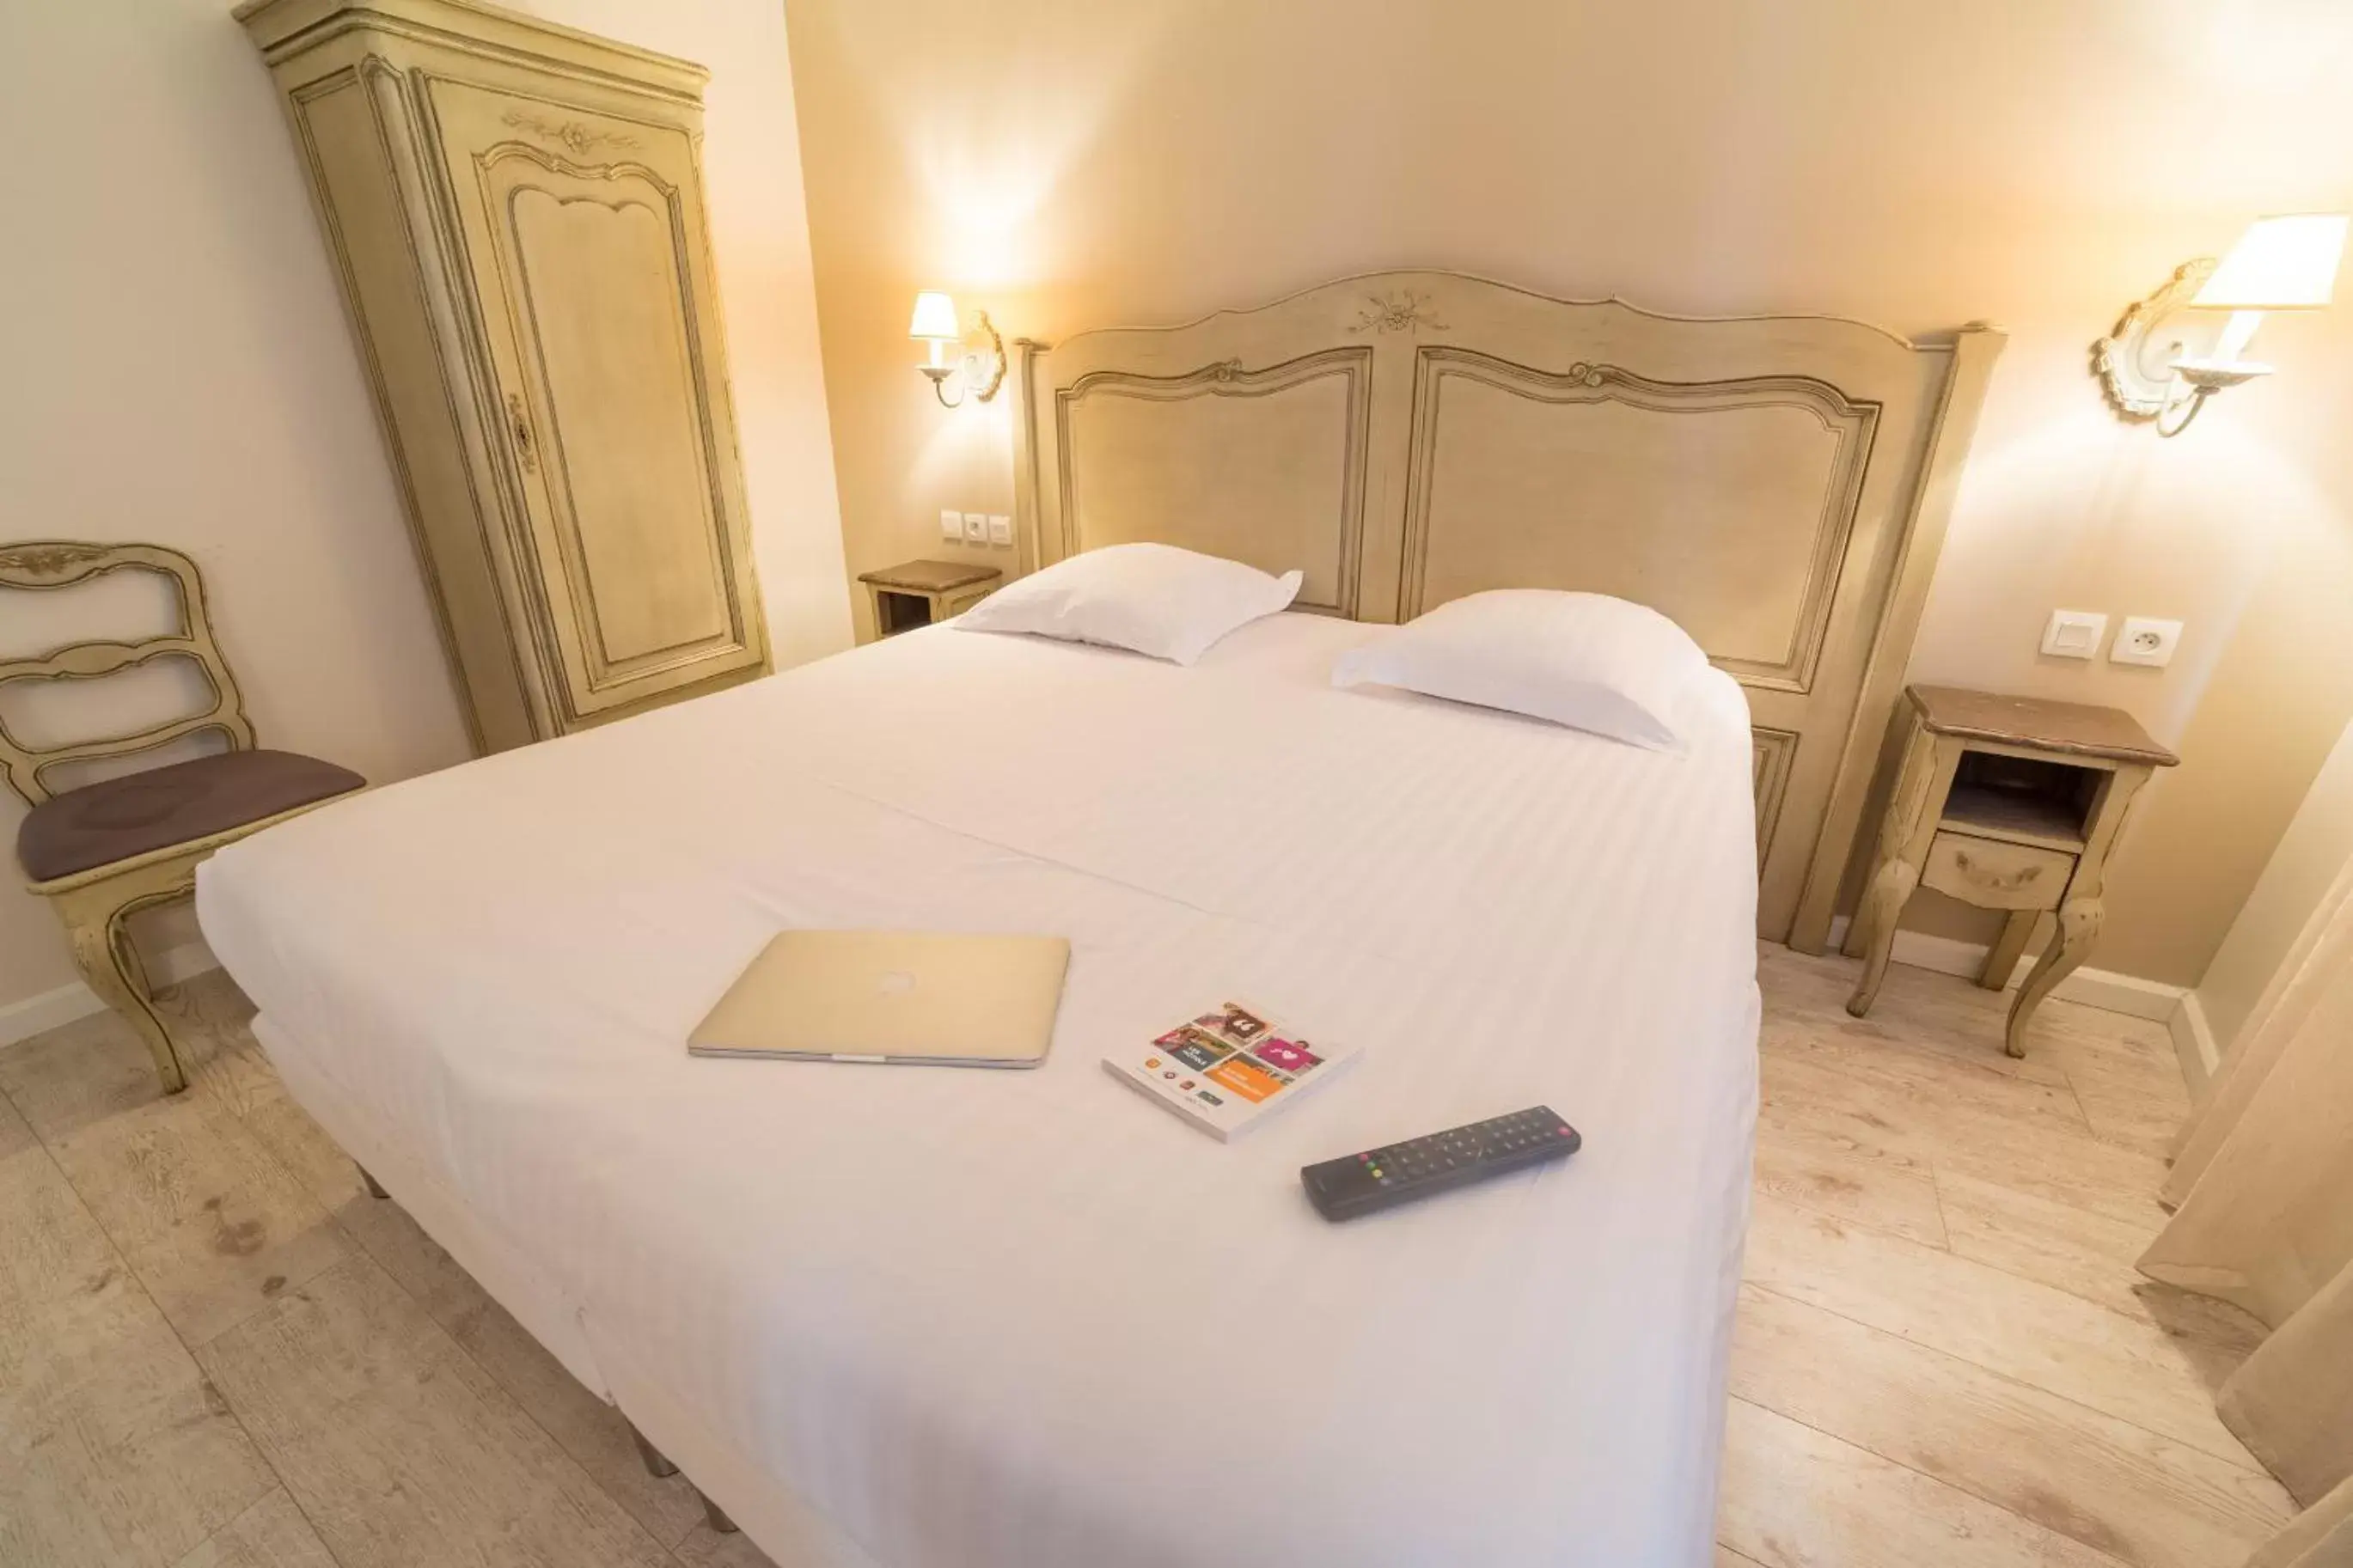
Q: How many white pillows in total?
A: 2